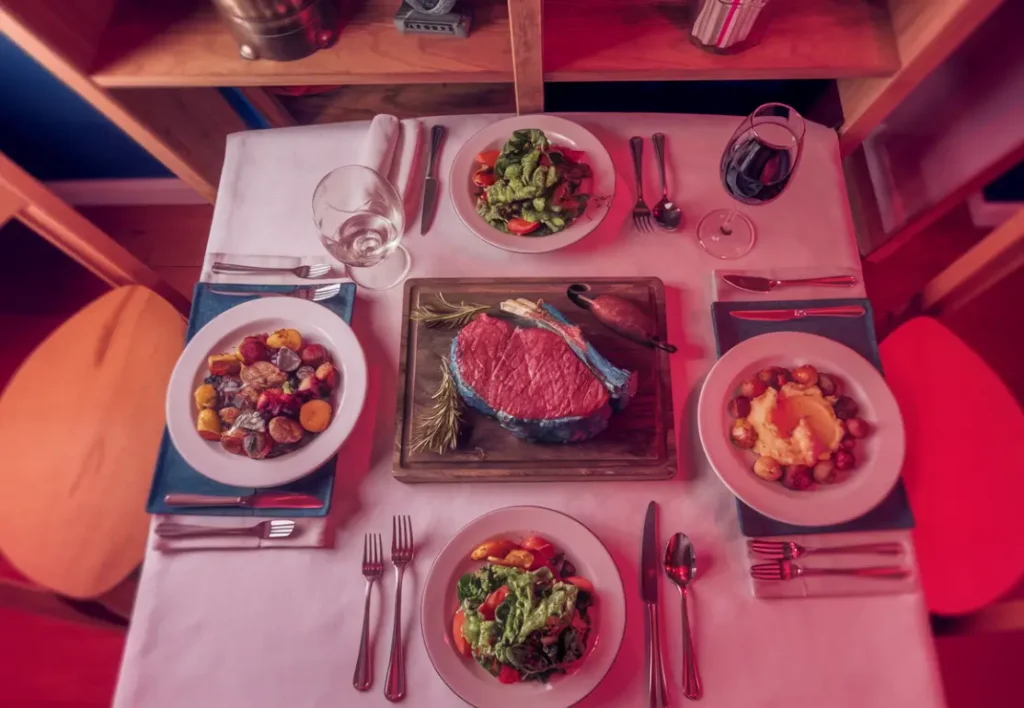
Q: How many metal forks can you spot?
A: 8